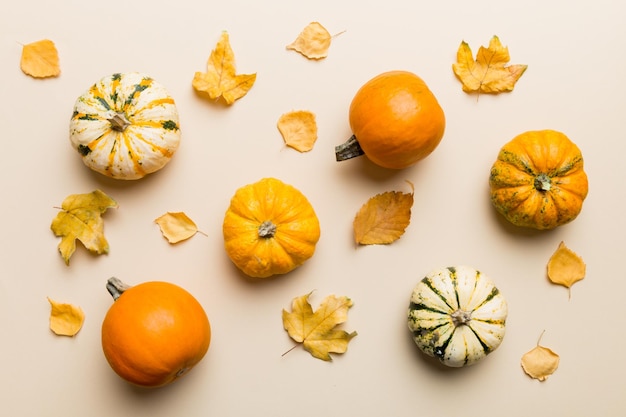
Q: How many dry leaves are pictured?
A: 12